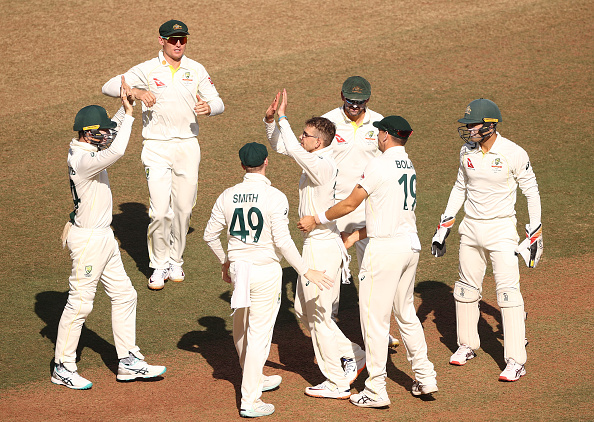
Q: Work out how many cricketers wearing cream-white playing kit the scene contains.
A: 7